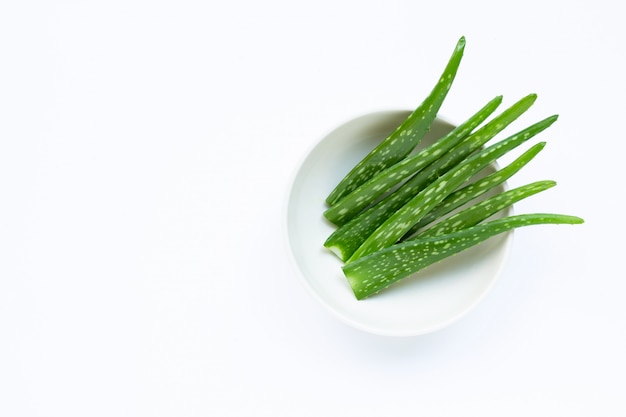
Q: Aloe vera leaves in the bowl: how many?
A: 7